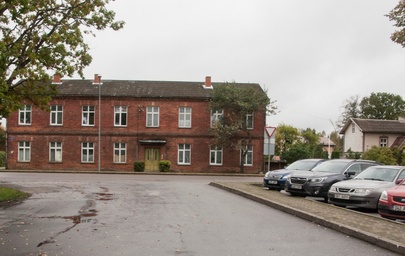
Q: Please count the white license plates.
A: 4